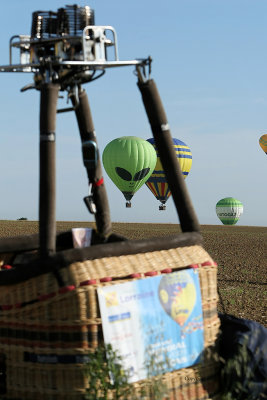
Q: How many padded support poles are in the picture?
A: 3